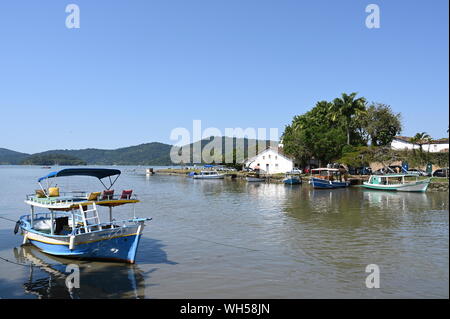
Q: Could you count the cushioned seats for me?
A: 5